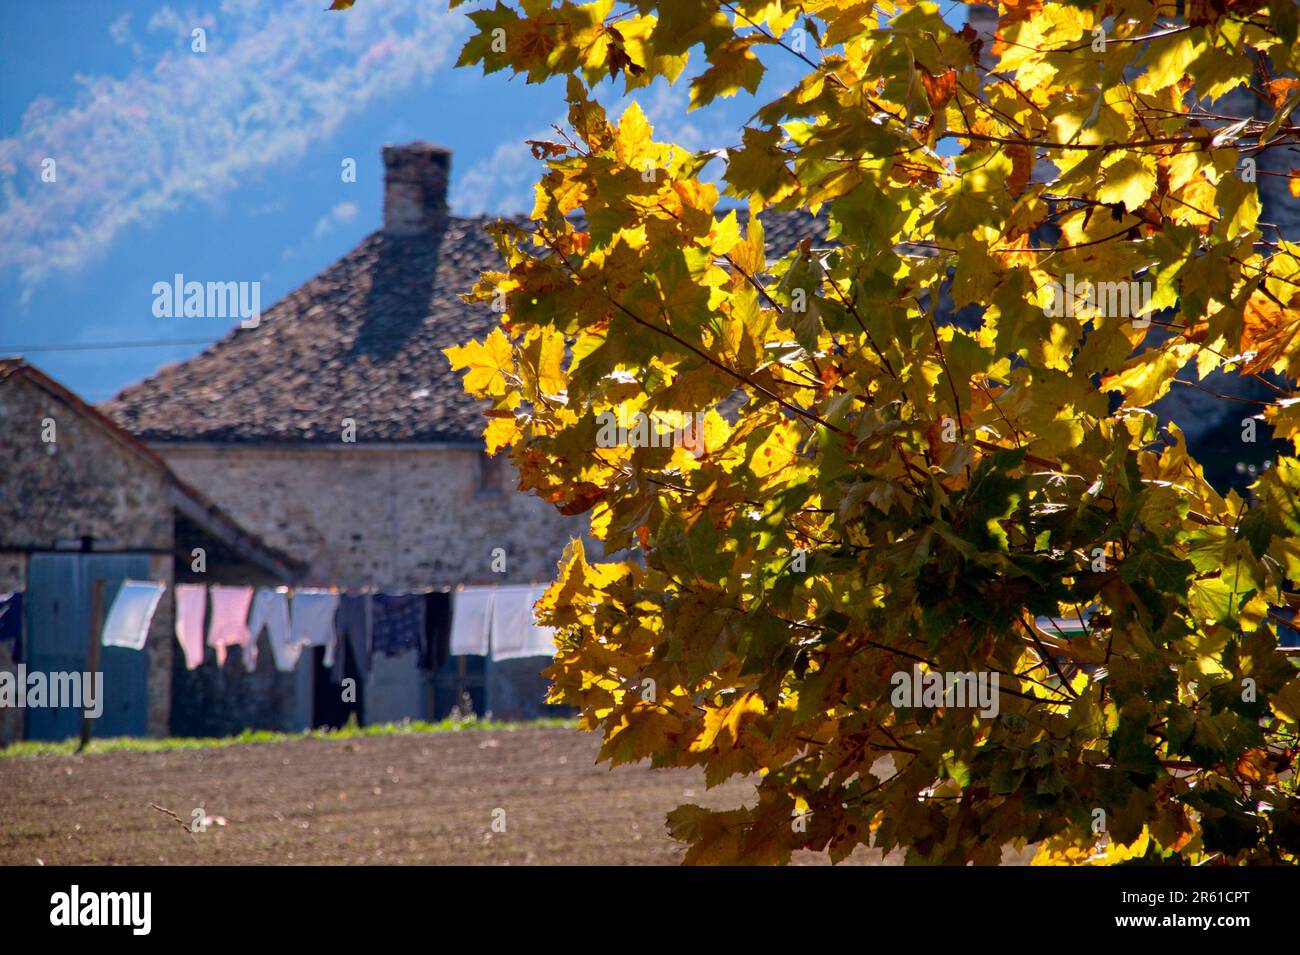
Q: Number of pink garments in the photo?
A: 2